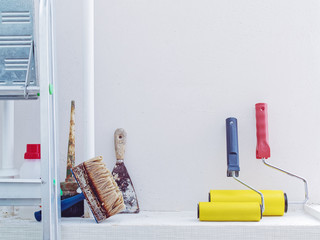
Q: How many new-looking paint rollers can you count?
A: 2